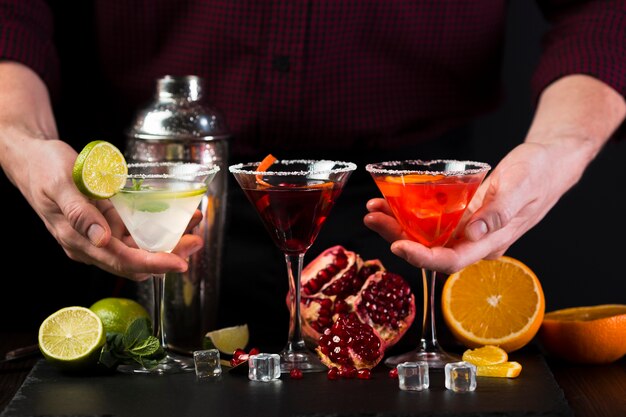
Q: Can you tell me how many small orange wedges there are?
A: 2